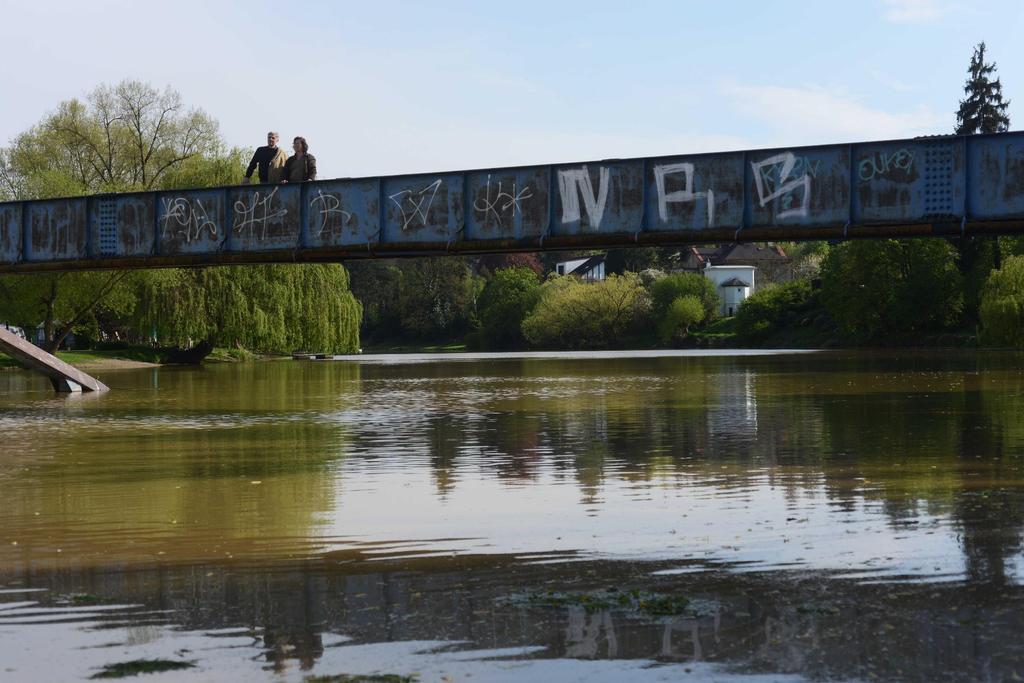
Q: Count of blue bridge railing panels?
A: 13